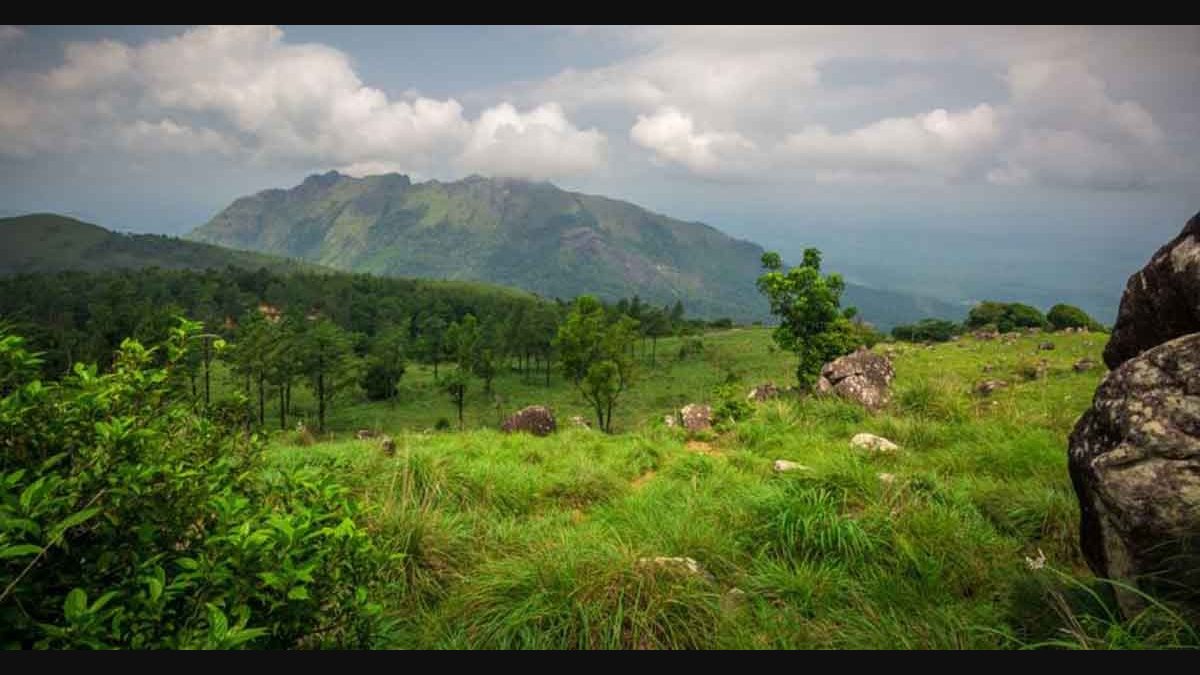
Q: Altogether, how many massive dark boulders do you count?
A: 2